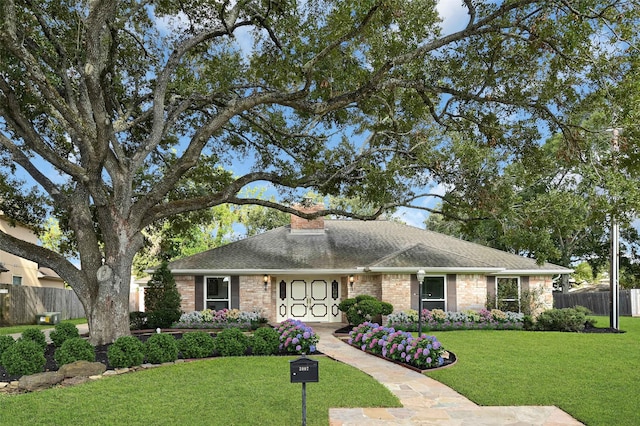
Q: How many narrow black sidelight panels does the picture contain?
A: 2